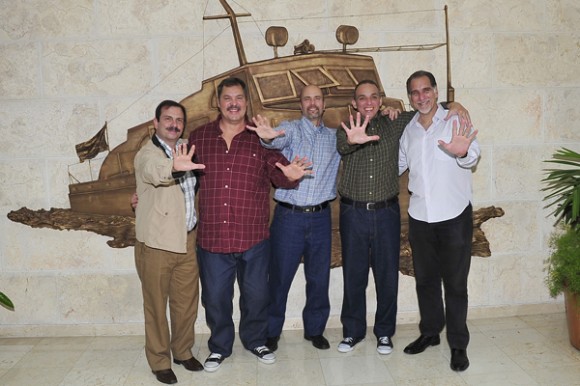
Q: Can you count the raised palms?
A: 5